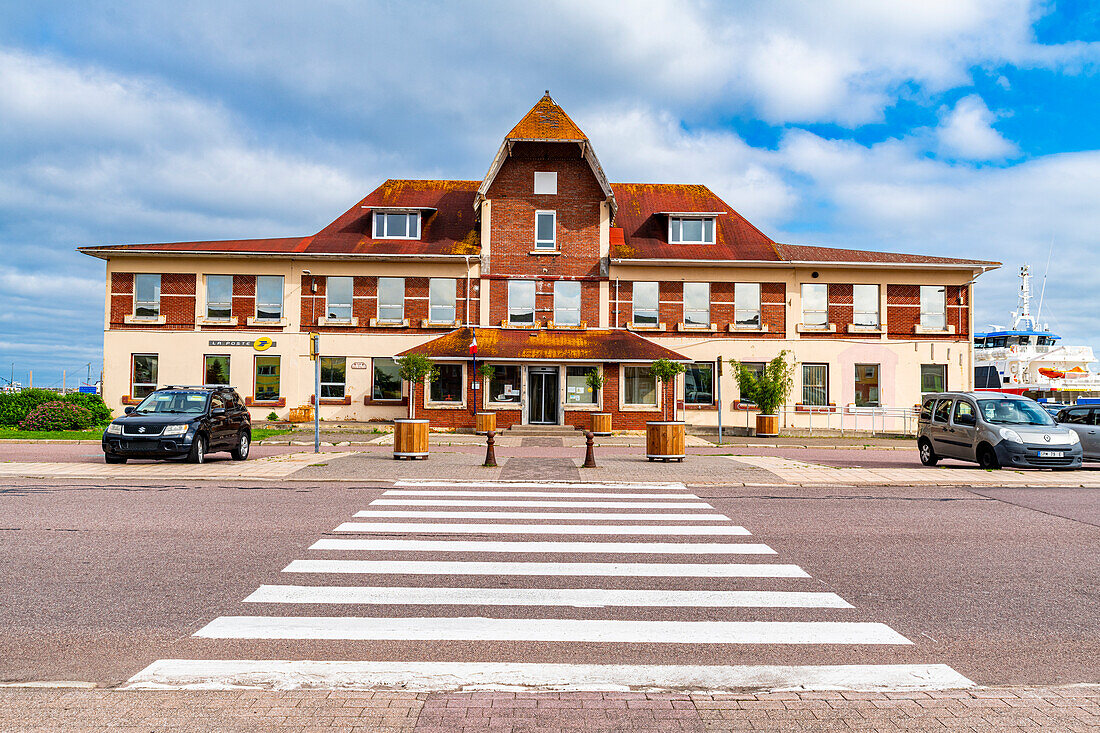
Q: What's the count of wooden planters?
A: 5